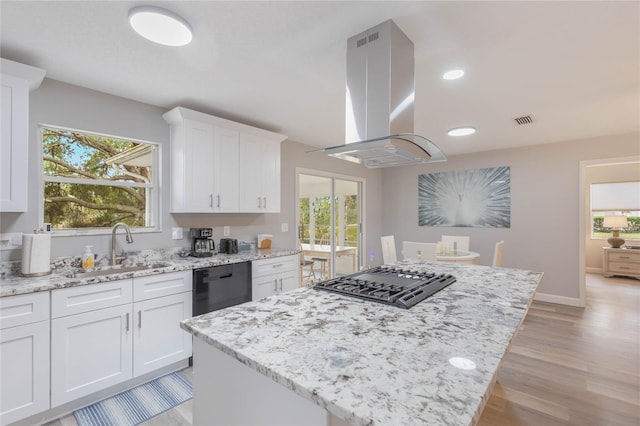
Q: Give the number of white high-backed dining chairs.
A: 4